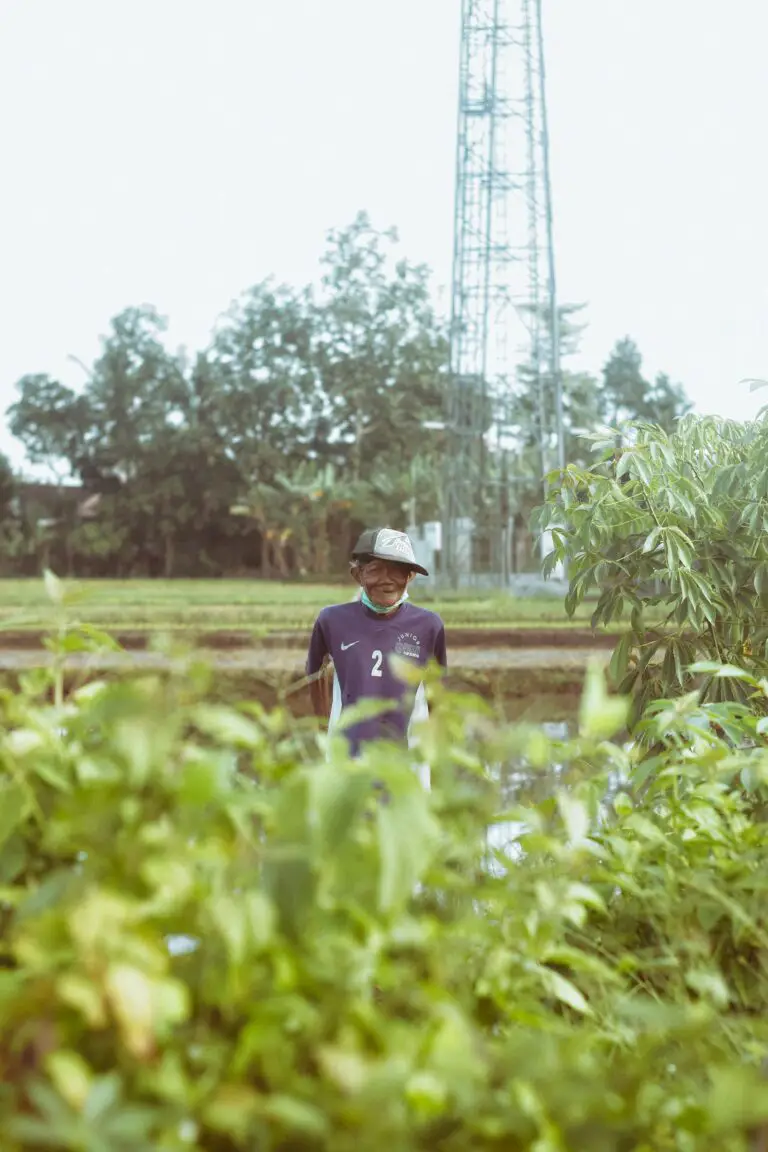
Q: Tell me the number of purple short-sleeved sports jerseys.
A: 1